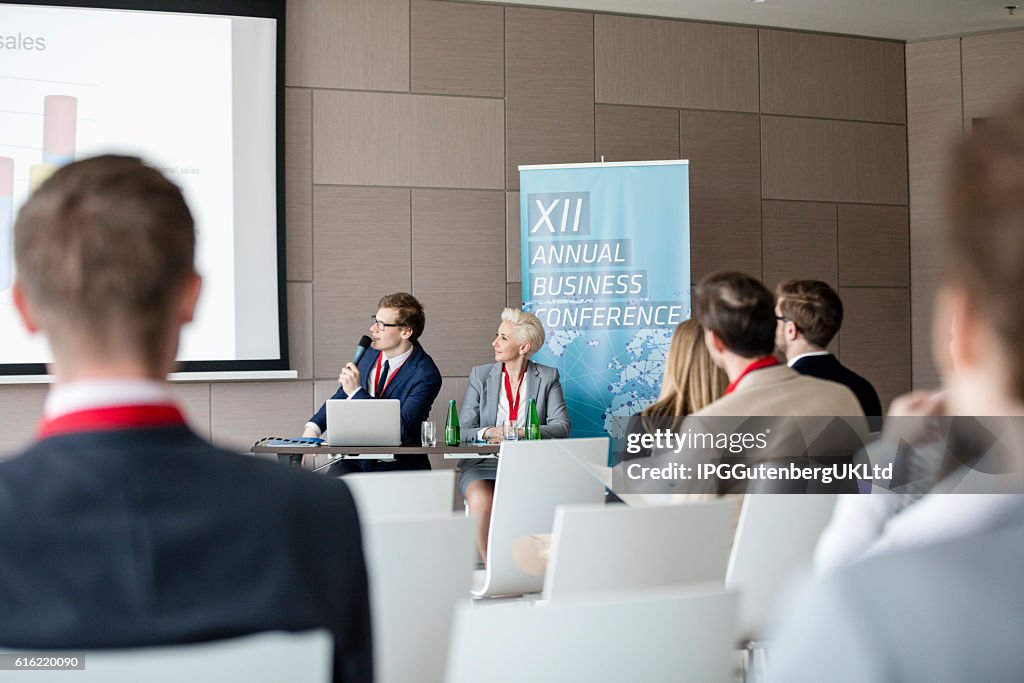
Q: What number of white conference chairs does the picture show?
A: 7